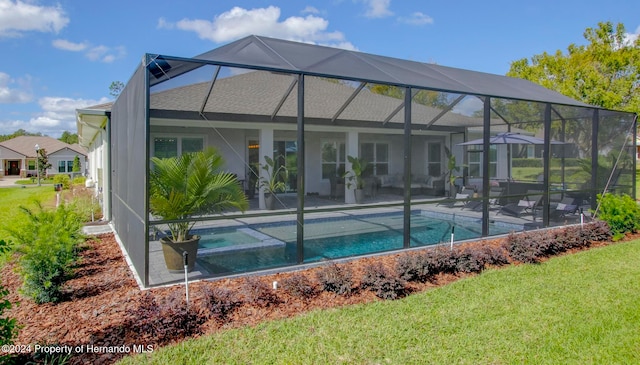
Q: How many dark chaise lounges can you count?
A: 4